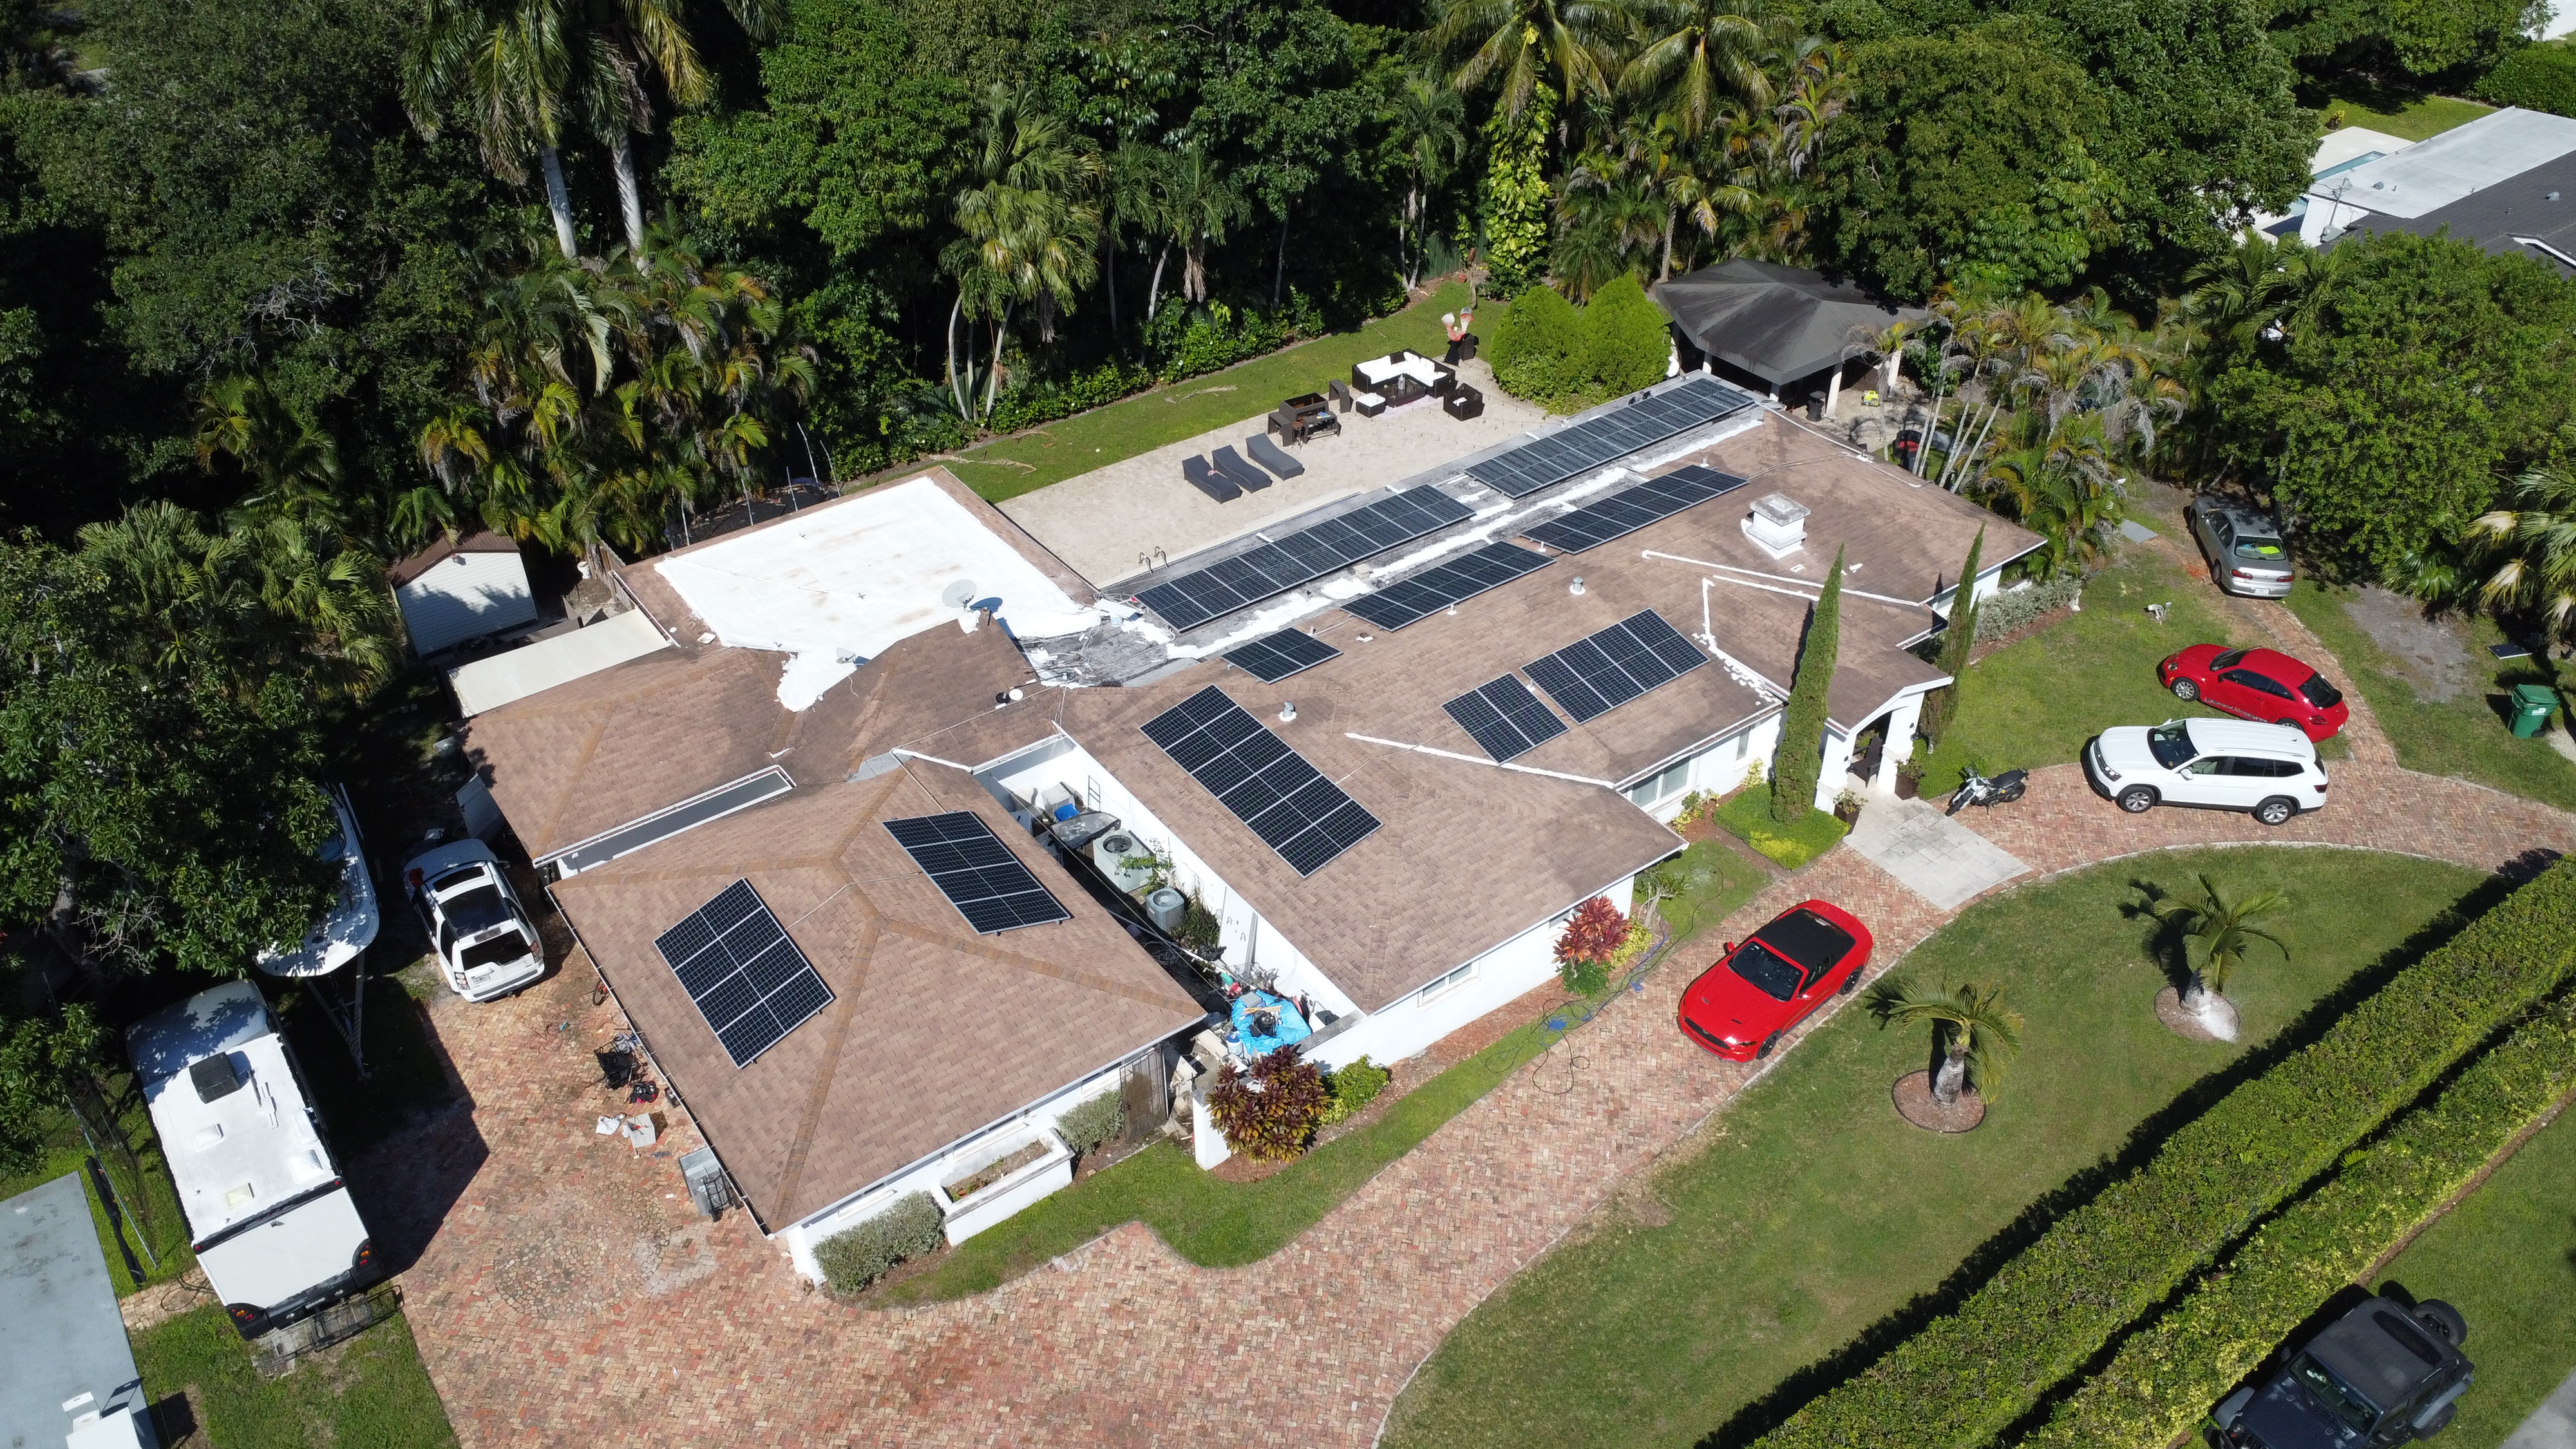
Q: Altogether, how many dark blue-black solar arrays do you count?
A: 10